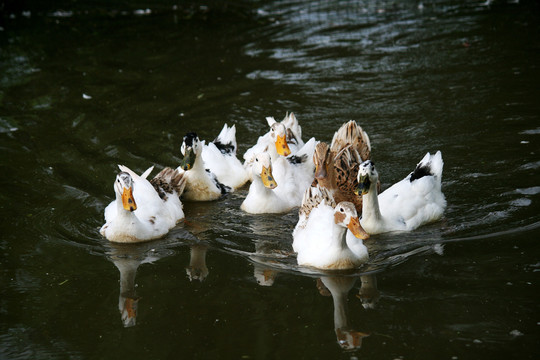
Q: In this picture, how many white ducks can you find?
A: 6